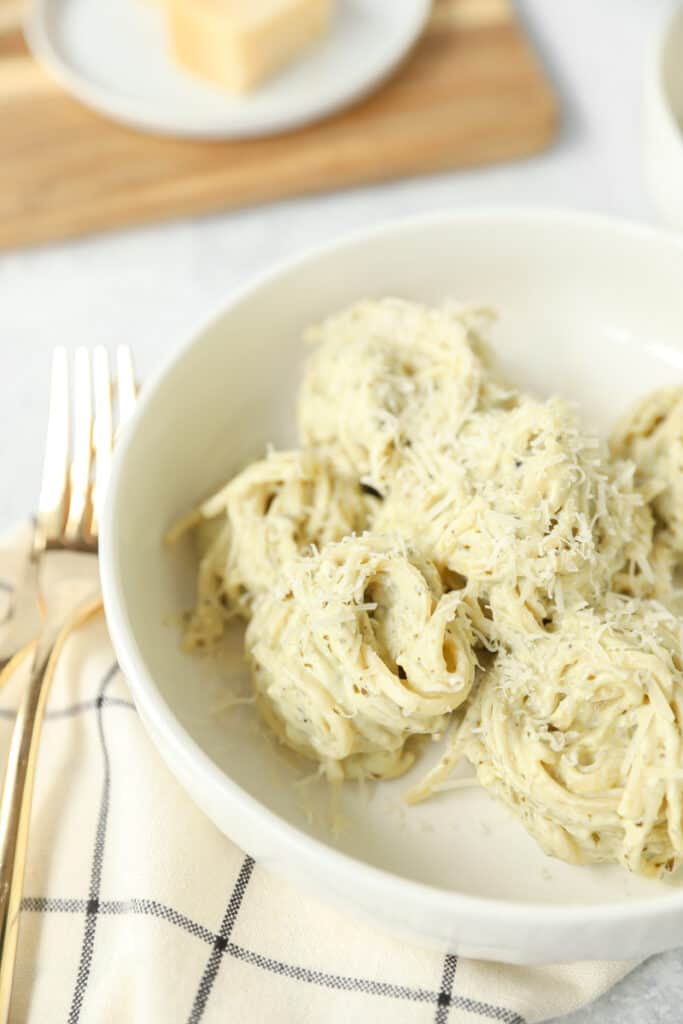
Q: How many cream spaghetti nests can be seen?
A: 6